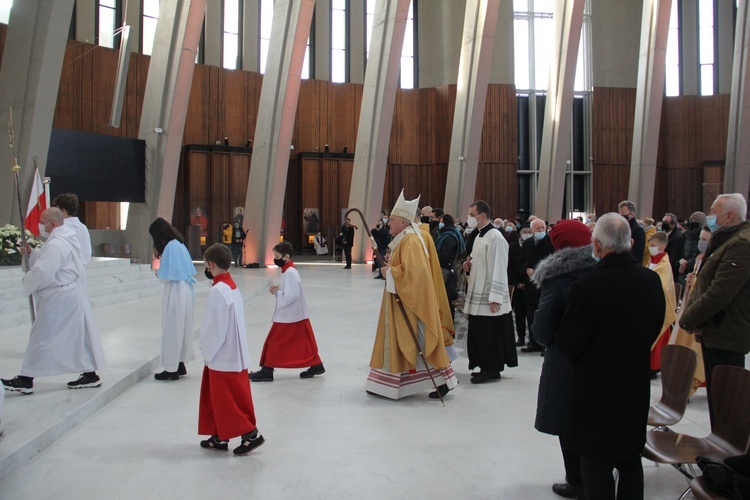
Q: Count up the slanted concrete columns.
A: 8